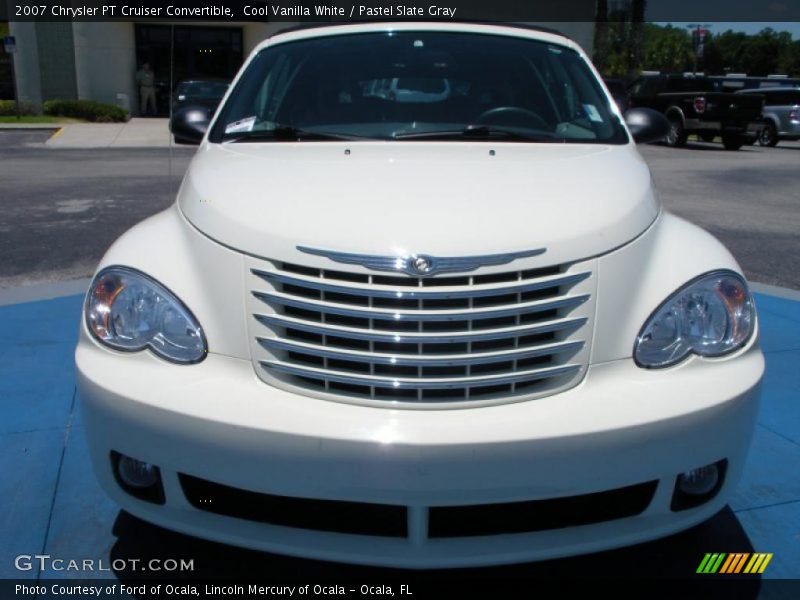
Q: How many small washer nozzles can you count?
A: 2